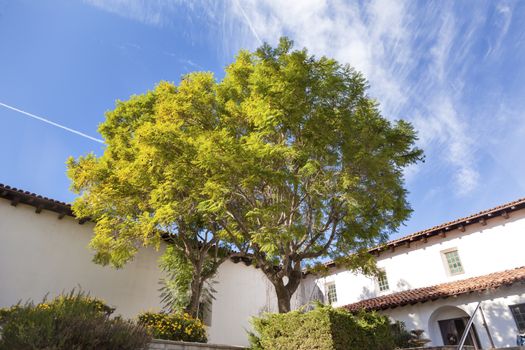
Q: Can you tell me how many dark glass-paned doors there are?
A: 1